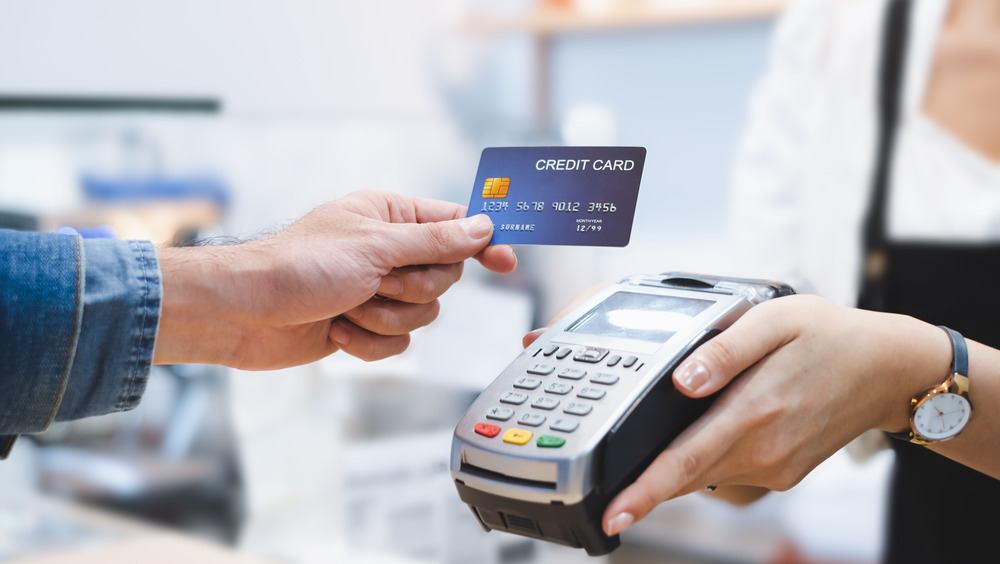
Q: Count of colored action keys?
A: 3